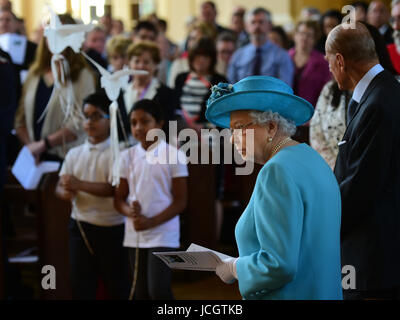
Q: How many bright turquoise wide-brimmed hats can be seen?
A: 1